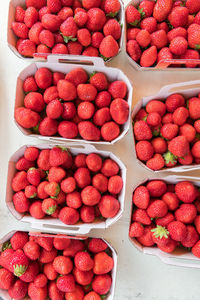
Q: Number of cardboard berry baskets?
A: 7